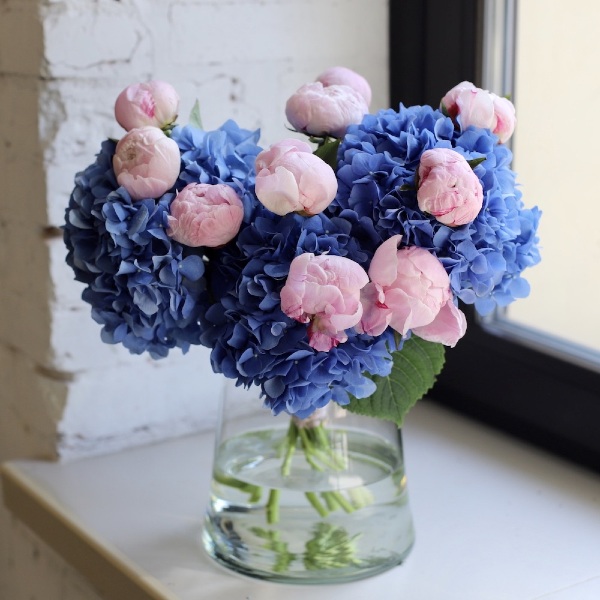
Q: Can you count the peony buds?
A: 10